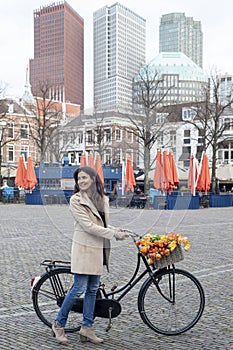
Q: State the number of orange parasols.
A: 11